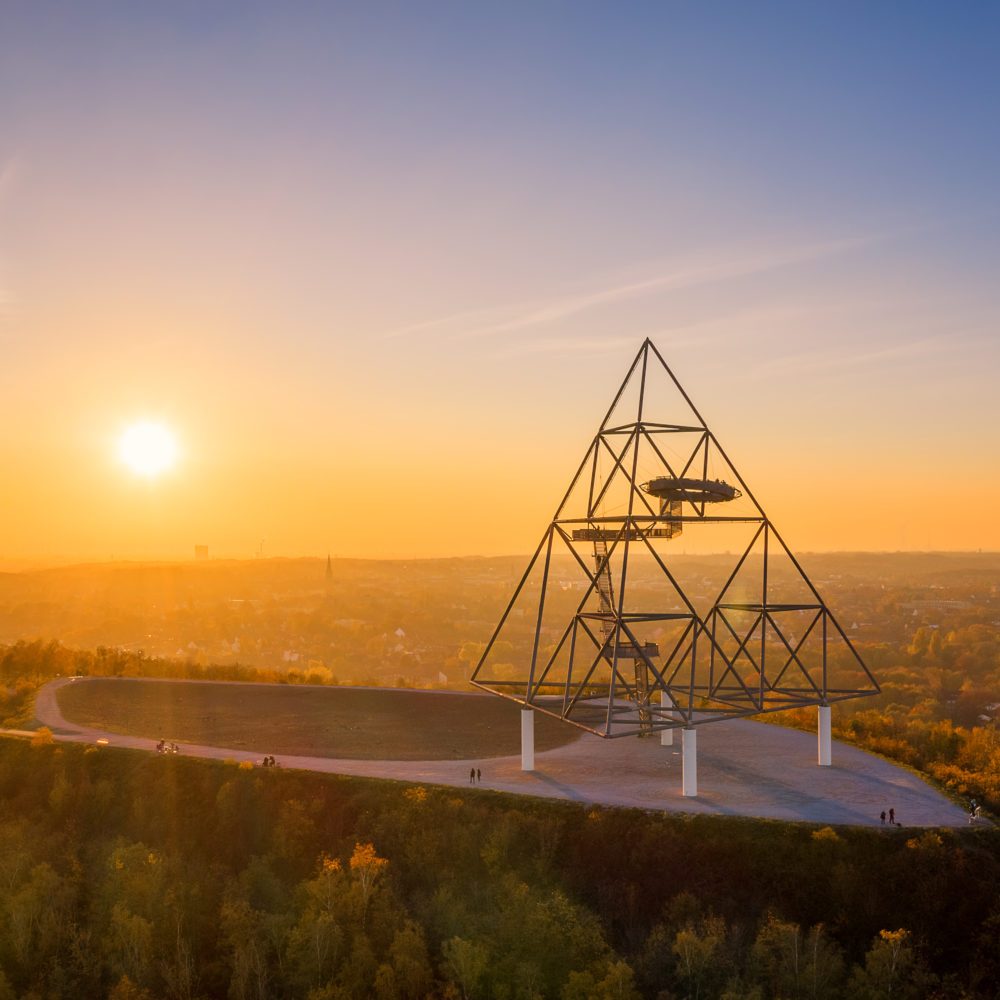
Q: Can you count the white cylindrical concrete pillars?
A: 4